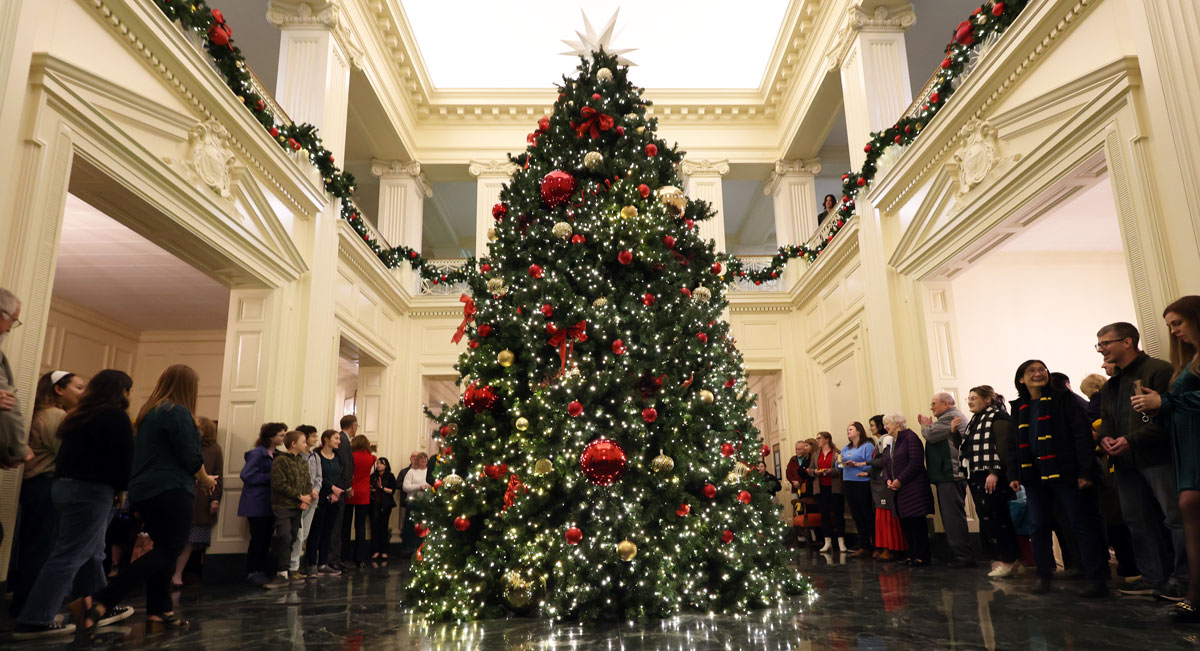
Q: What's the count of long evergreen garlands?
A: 2